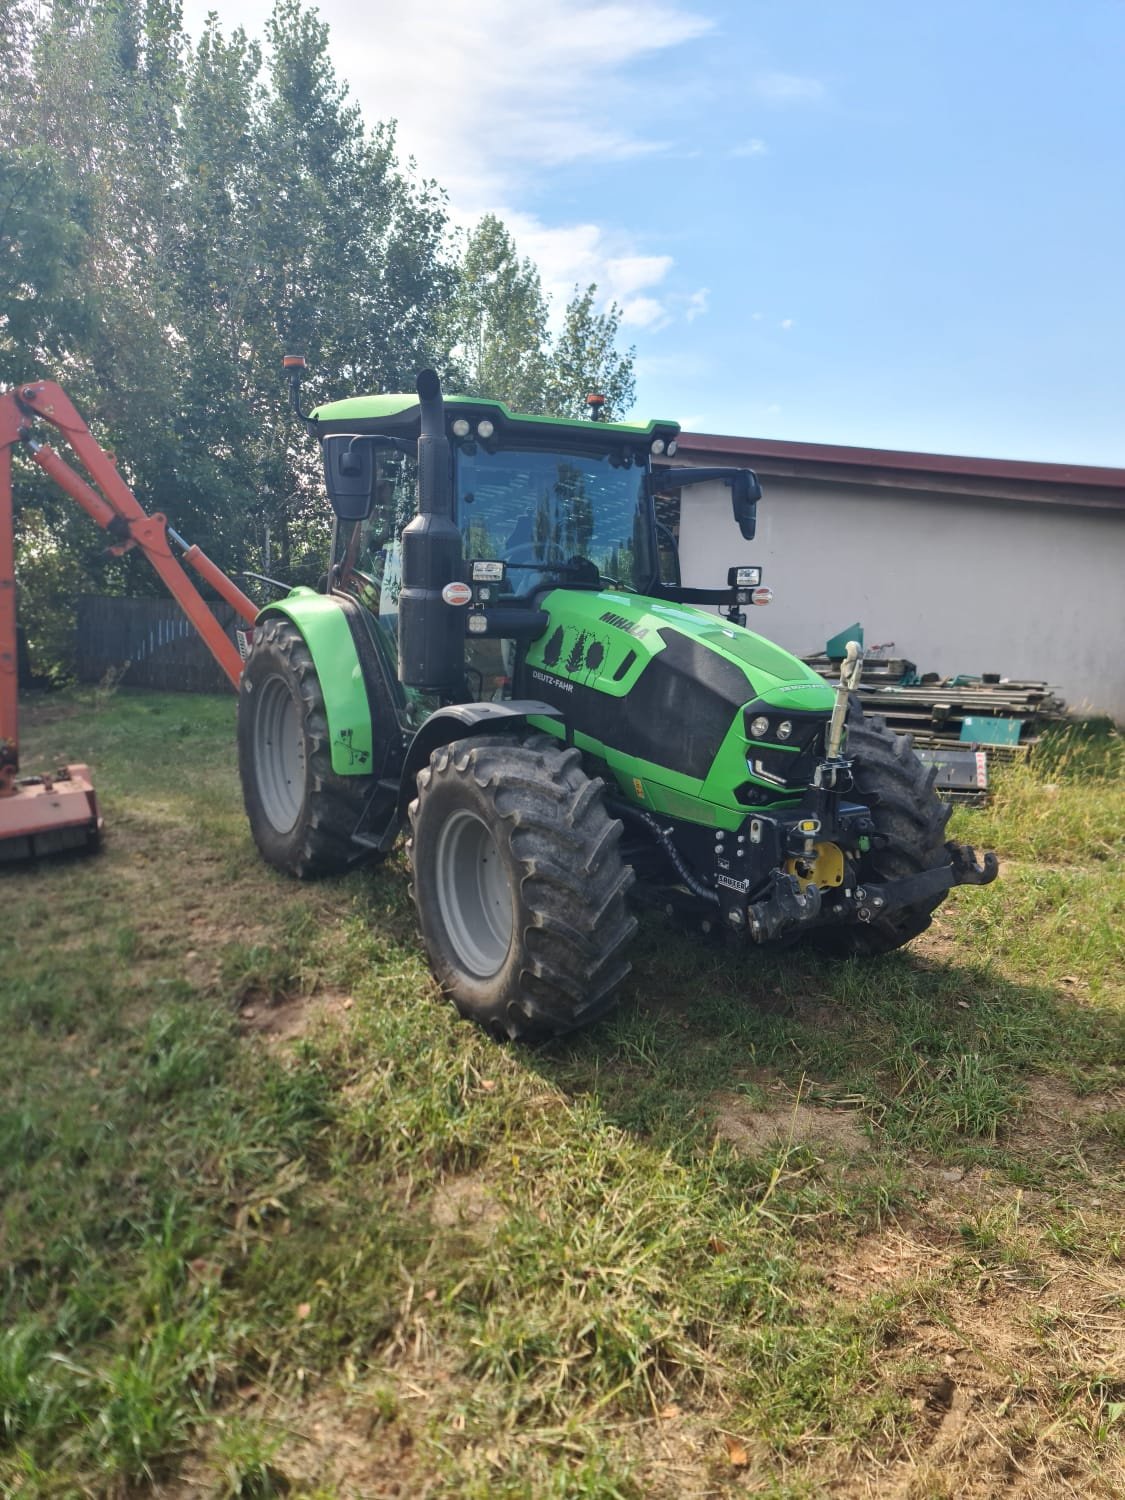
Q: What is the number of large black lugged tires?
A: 3